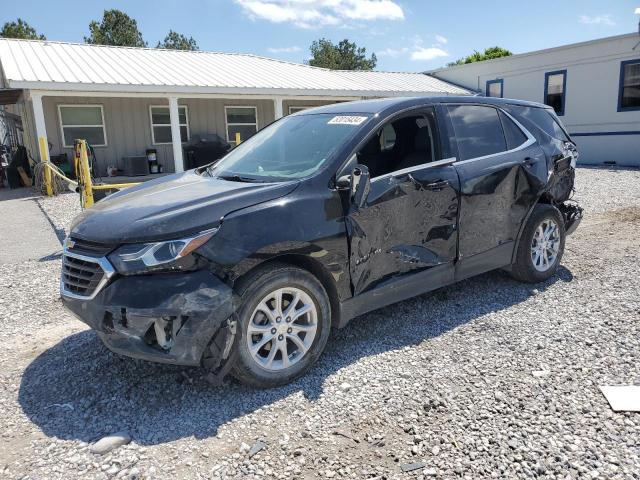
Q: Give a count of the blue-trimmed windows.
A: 3